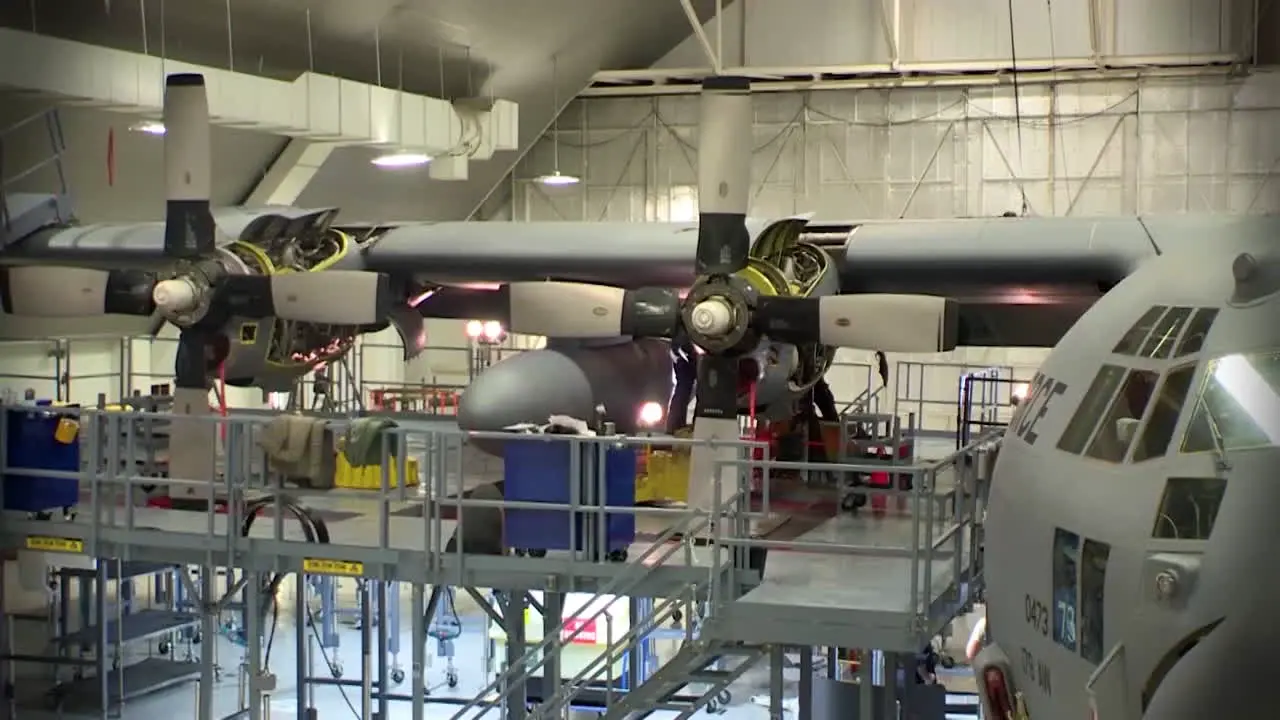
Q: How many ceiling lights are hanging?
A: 3